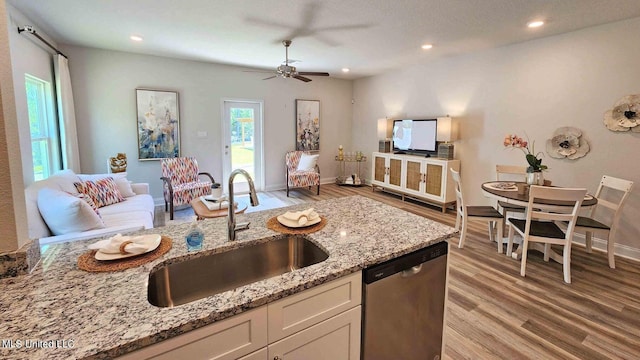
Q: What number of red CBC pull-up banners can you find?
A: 0